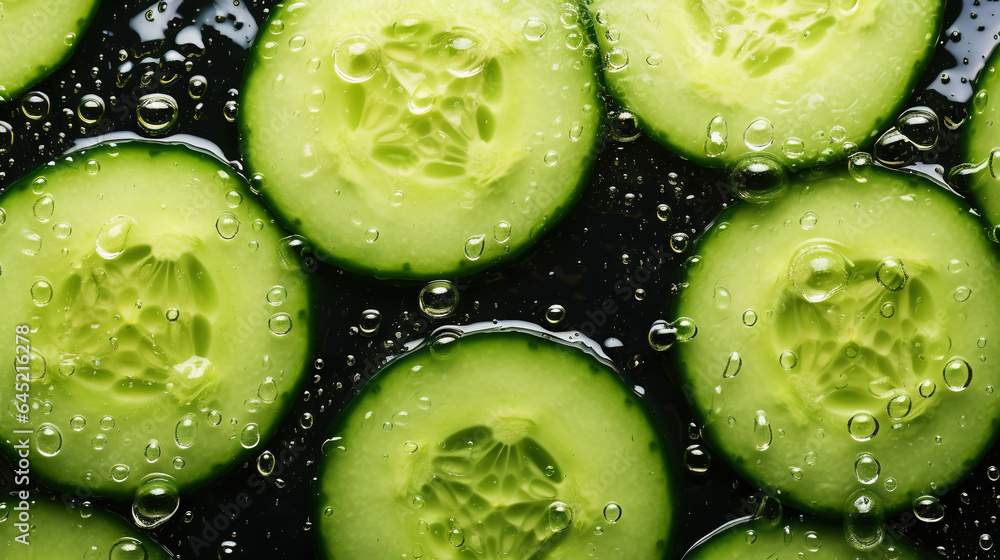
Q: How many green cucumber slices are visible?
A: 9